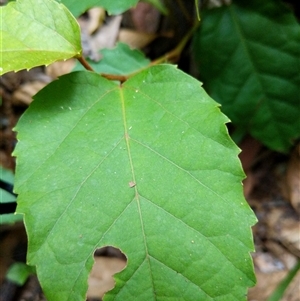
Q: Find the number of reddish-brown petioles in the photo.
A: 2